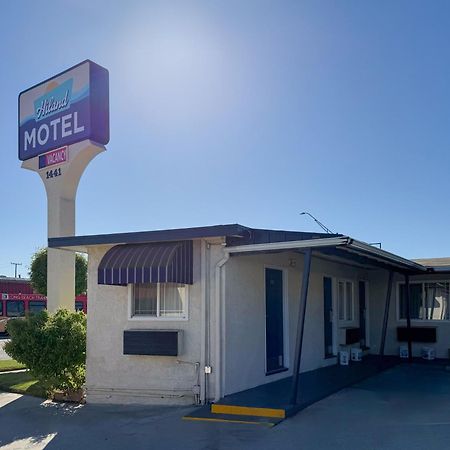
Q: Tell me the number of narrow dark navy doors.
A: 3